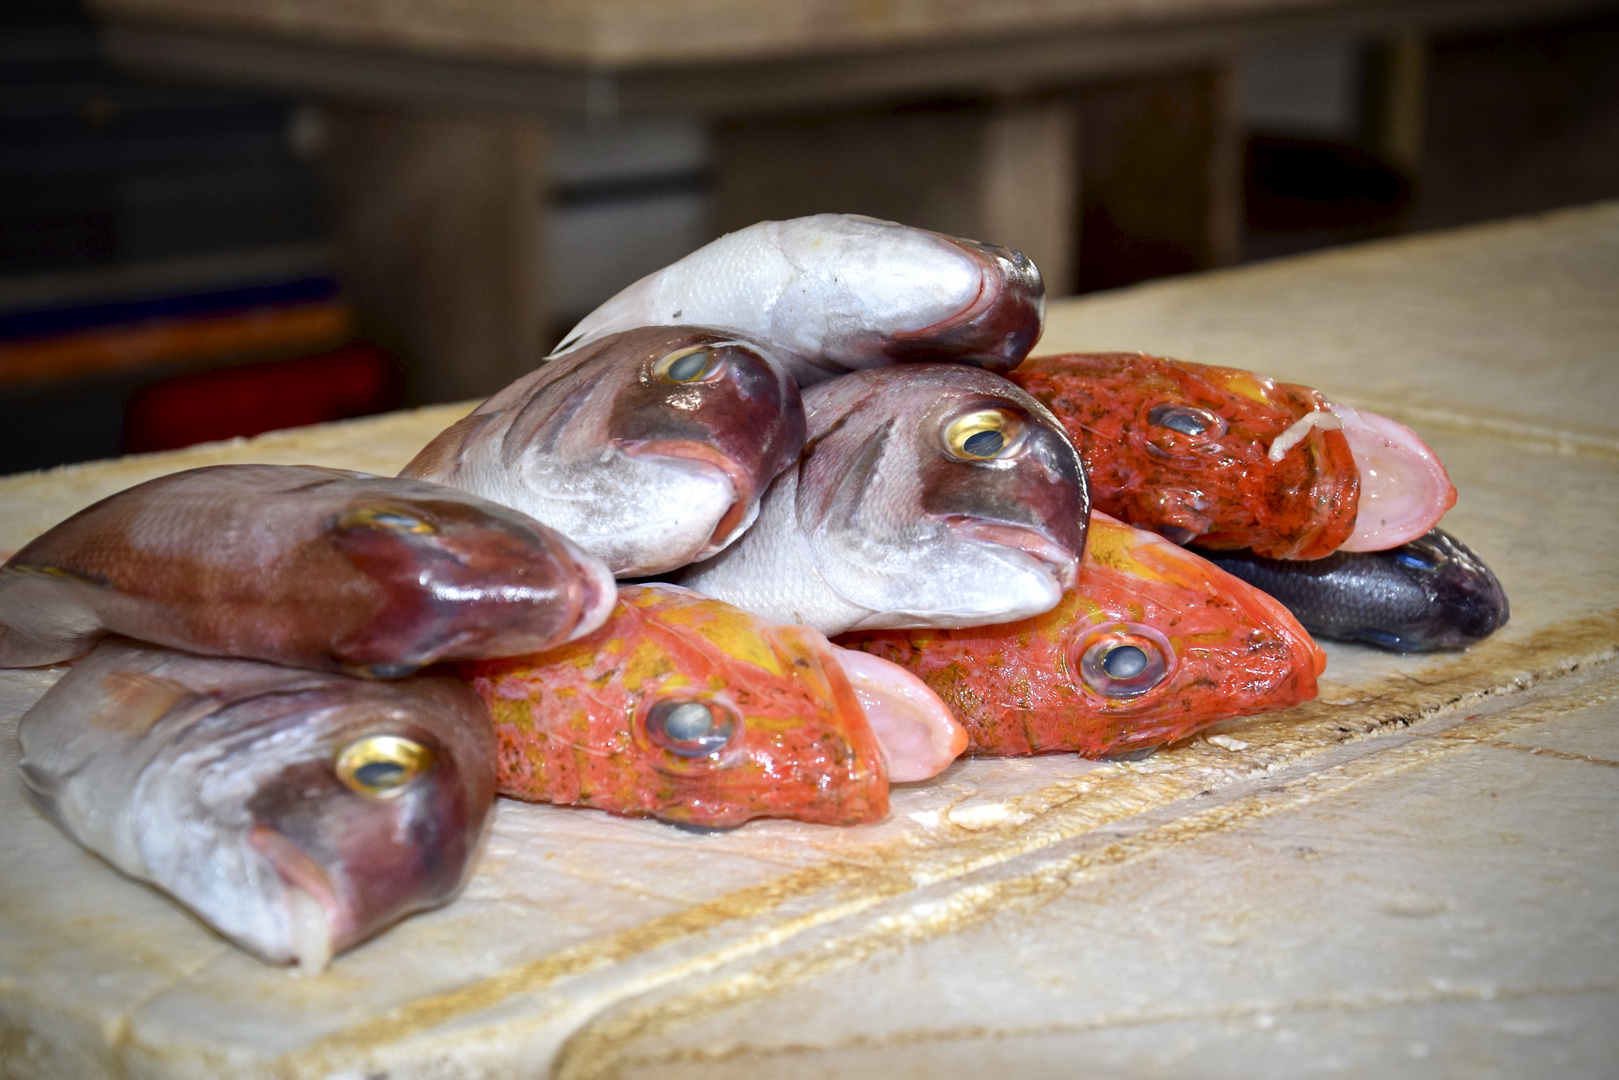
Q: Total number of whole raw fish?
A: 9